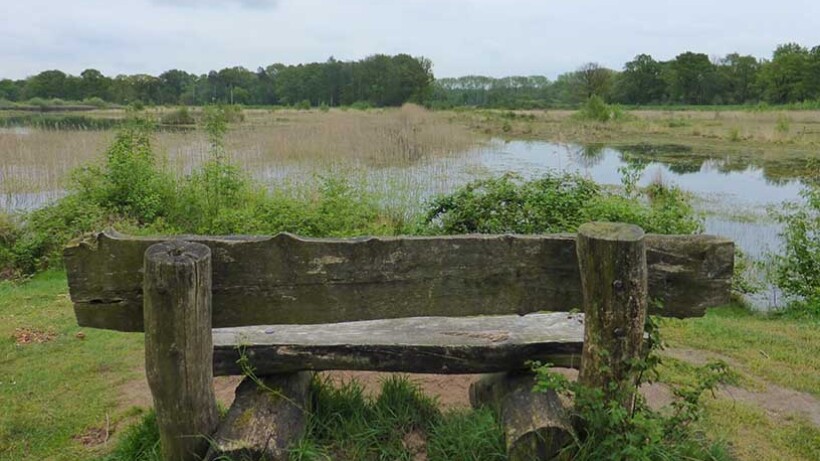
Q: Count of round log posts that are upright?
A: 2